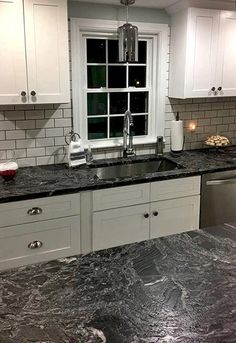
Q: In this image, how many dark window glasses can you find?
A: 12